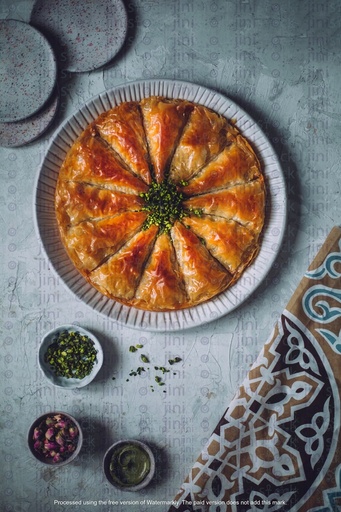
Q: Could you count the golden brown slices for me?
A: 12